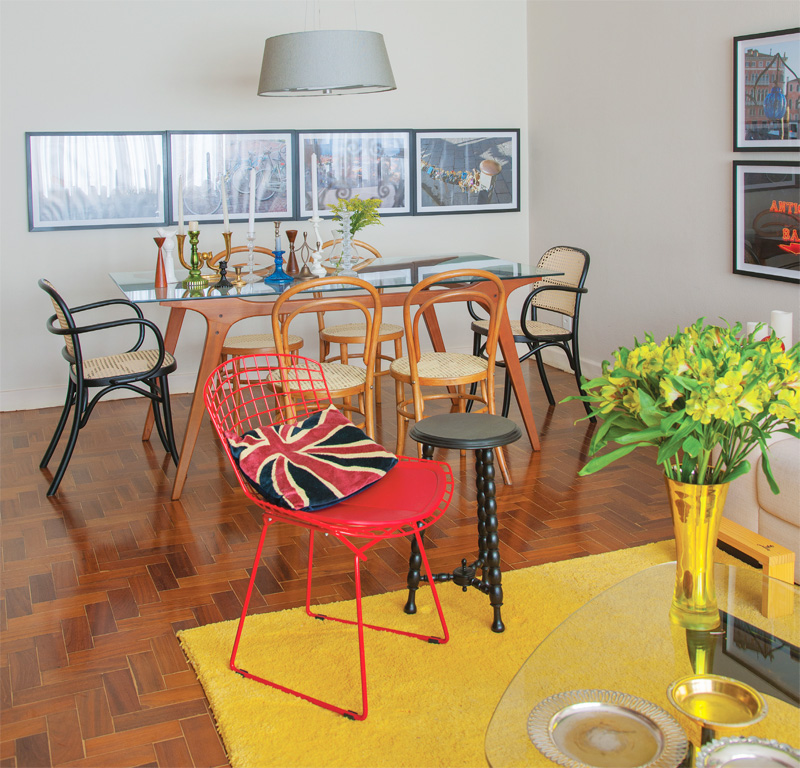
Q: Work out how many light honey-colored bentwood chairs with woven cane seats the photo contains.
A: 4